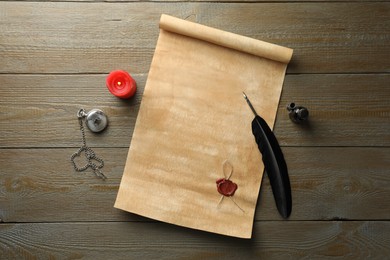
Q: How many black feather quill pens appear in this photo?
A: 1